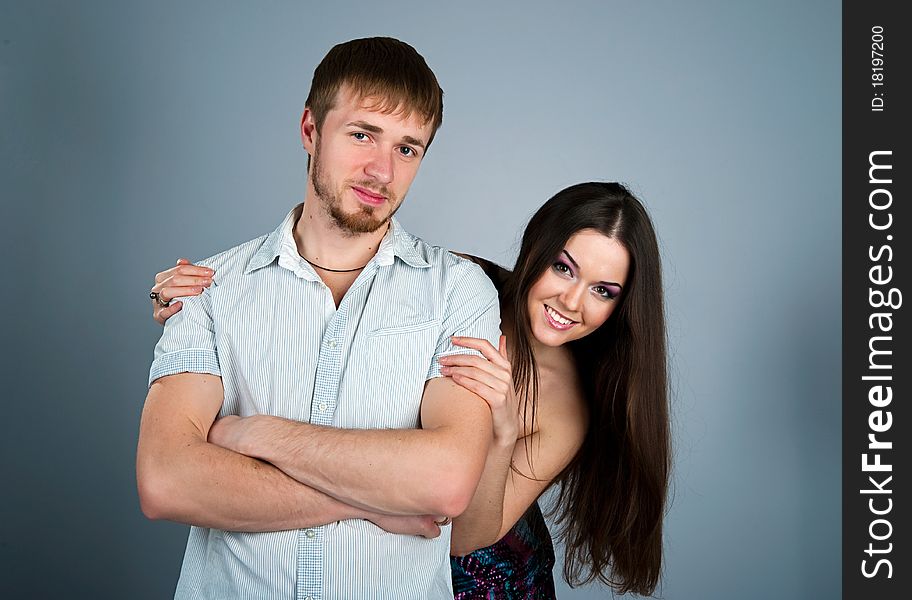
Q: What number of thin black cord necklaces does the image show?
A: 1